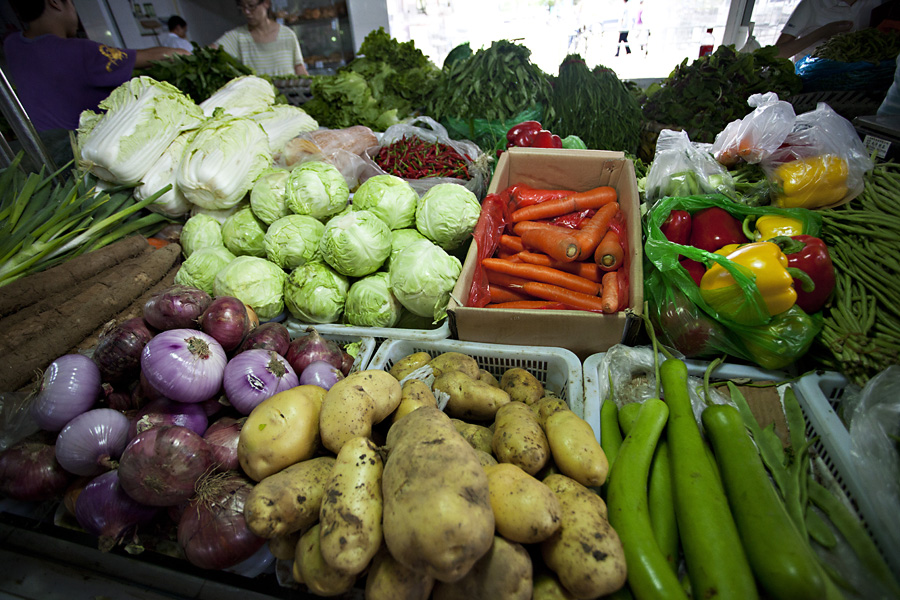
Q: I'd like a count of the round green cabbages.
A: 14